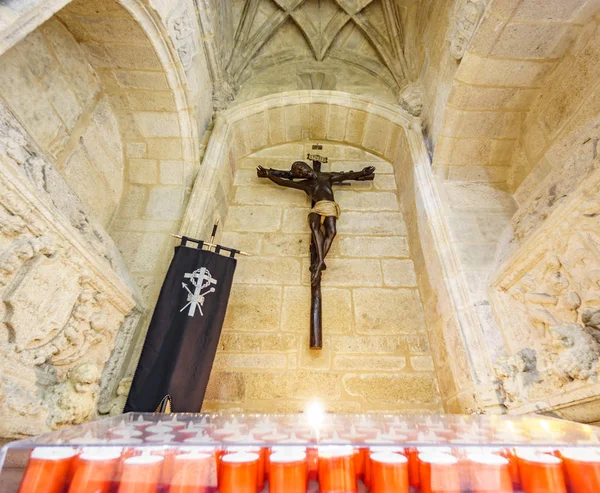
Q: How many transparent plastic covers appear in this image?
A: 1